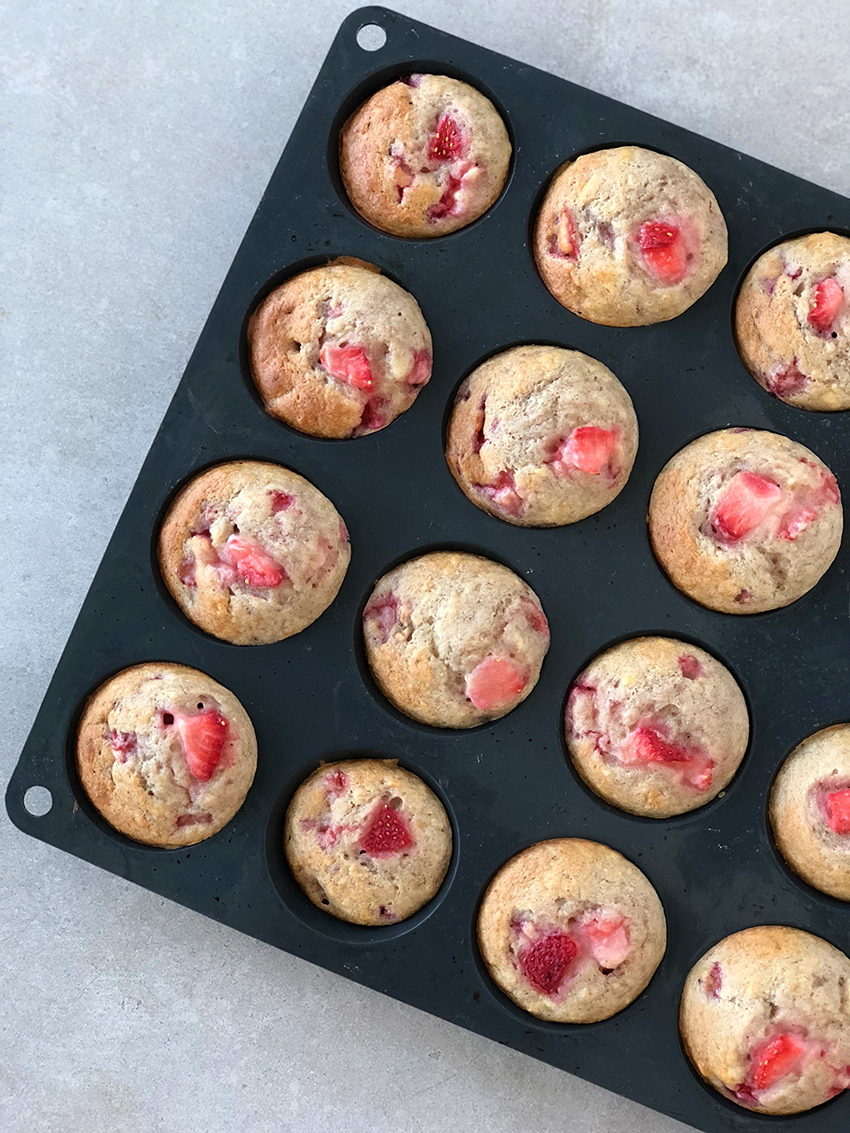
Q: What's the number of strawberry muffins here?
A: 14